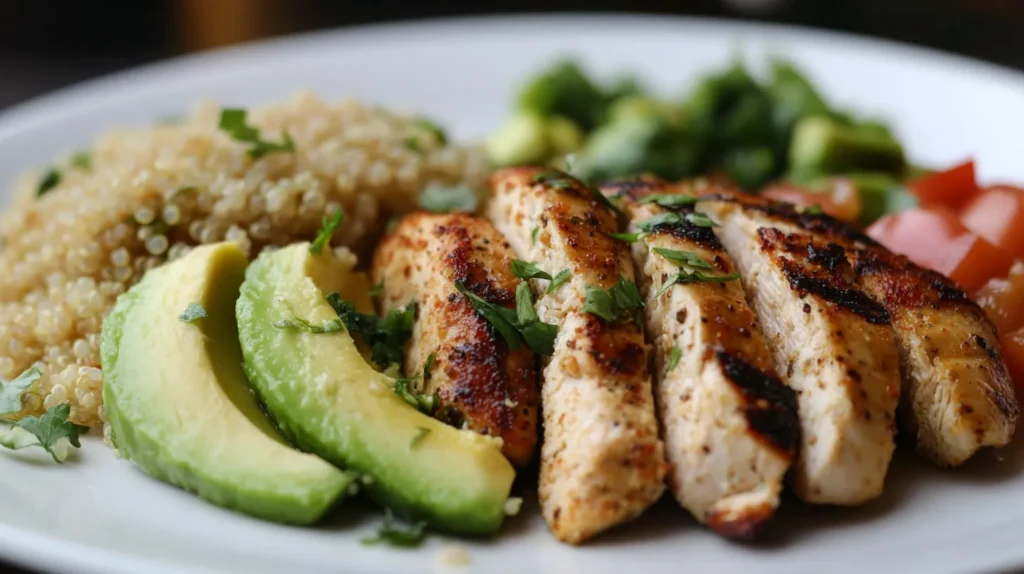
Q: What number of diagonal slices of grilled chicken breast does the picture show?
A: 5